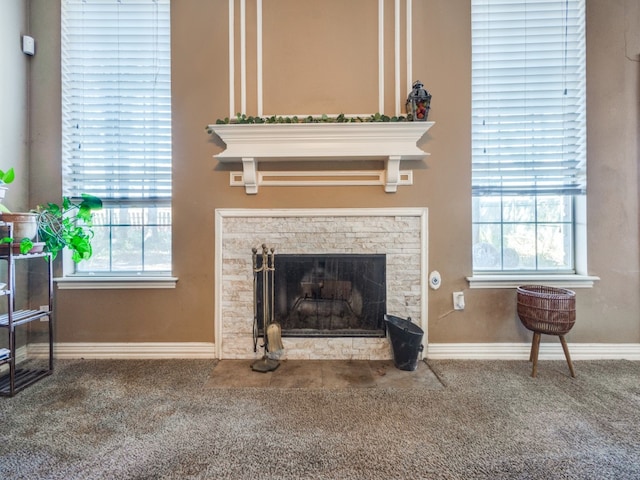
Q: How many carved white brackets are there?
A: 2